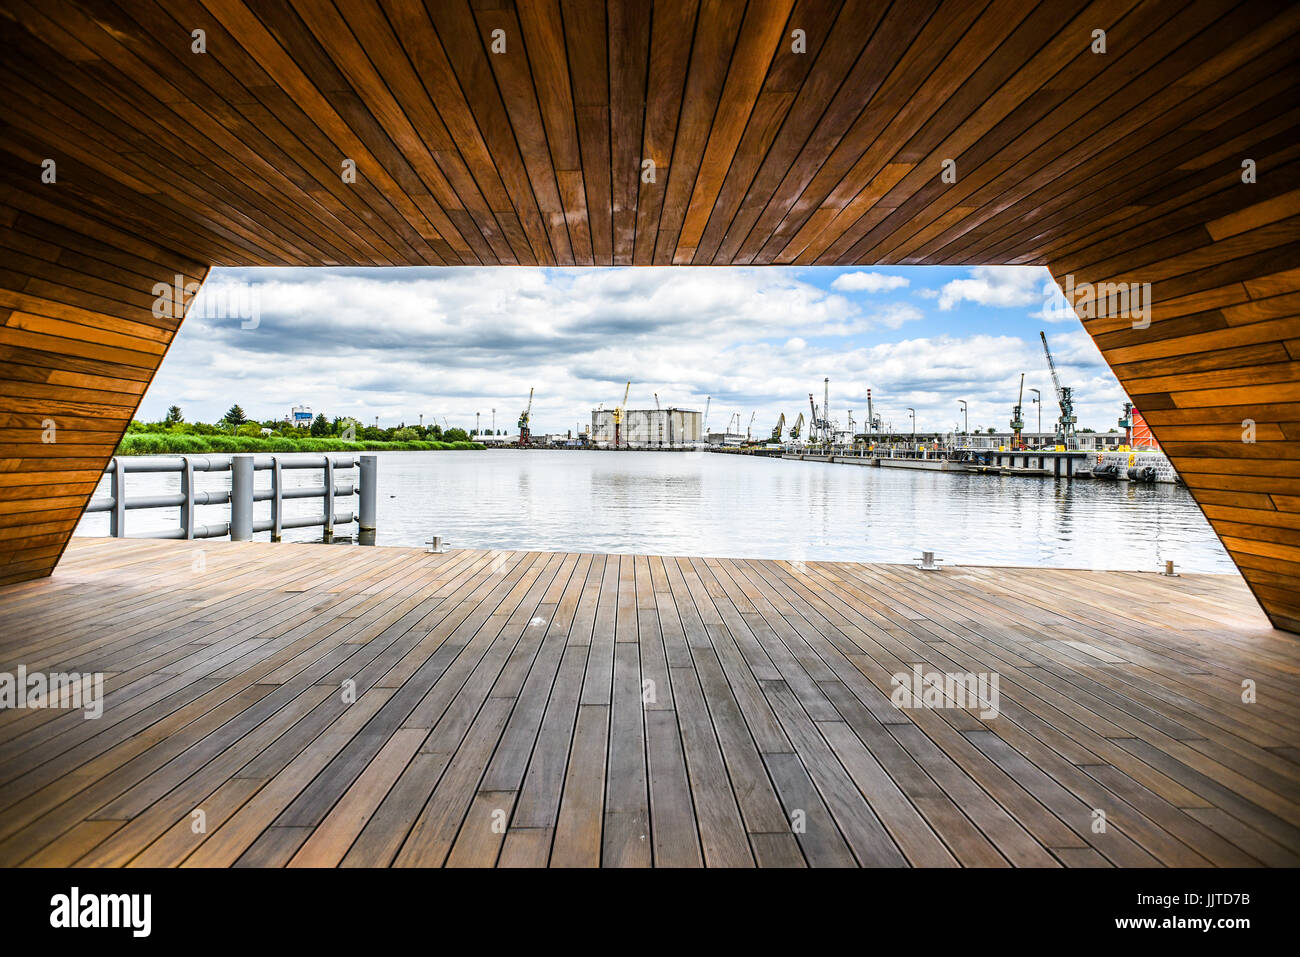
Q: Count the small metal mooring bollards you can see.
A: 3